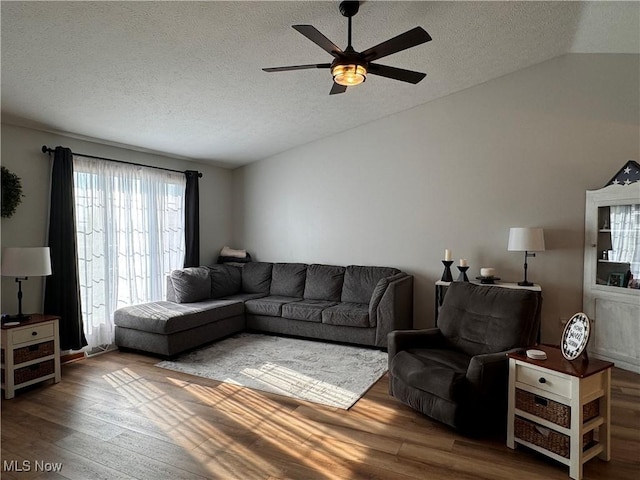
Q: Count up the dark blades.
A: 5